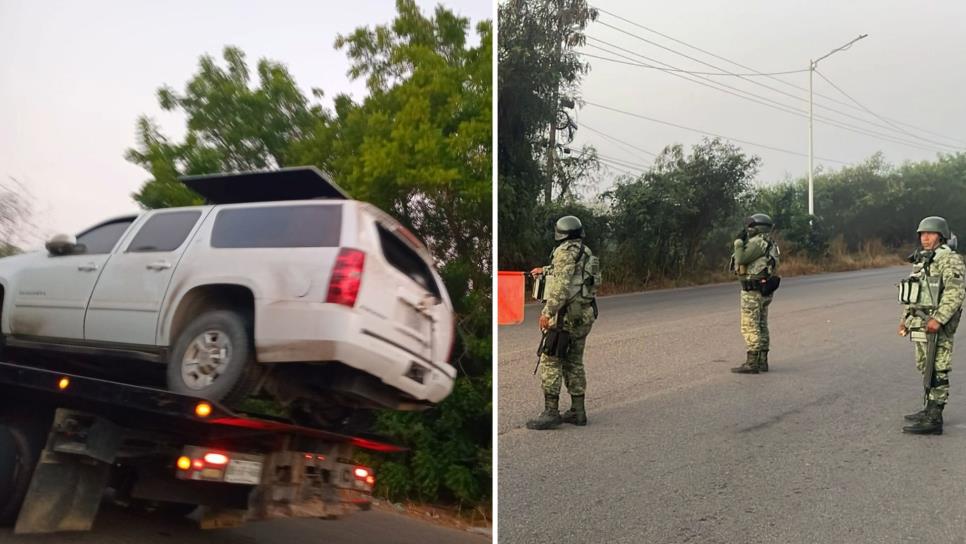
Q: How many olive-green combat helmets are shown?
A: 3